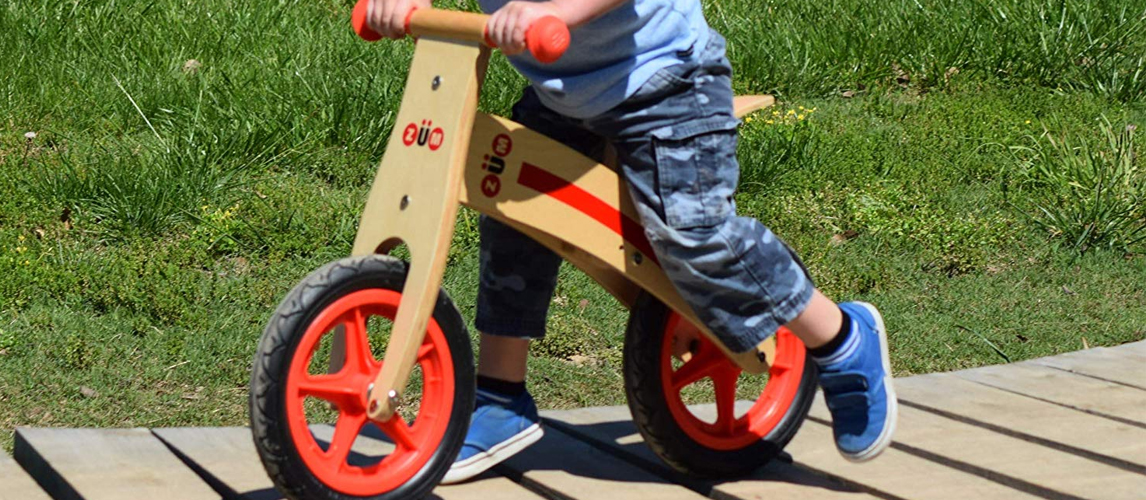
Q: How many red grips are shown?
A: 2